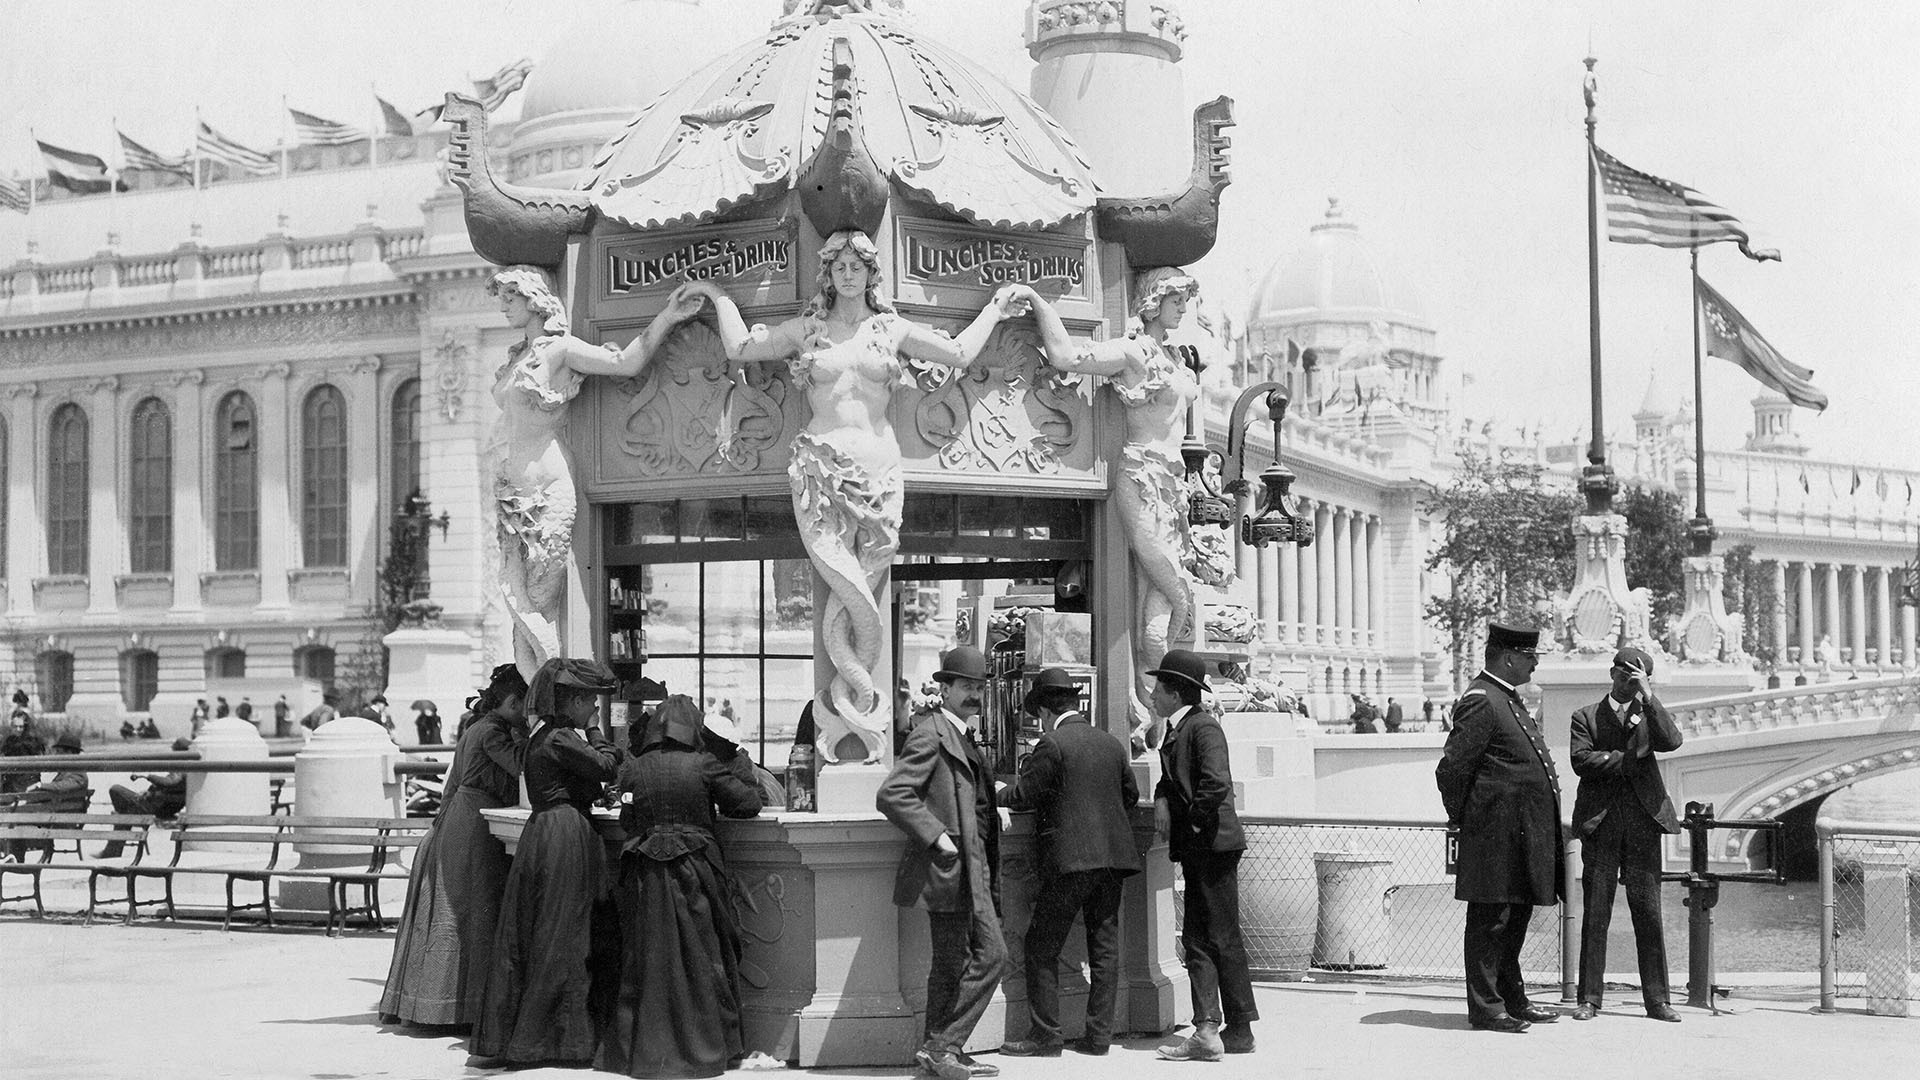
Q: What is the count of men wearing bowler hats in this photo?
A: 3